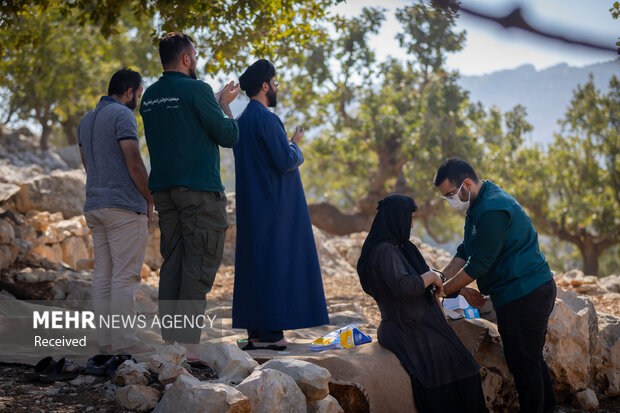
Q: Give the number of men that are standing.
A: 4